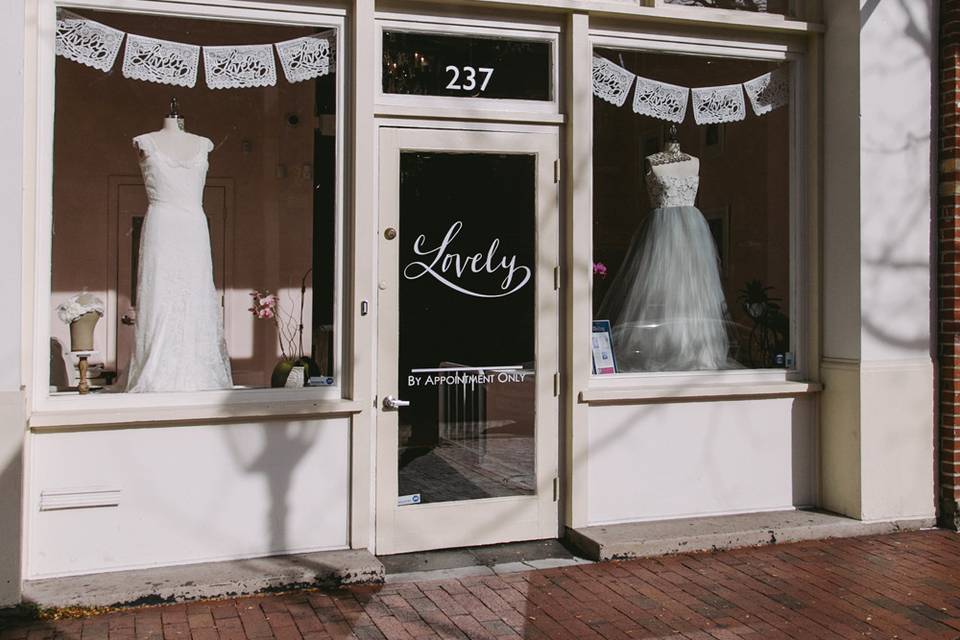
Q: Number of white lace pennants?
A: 8